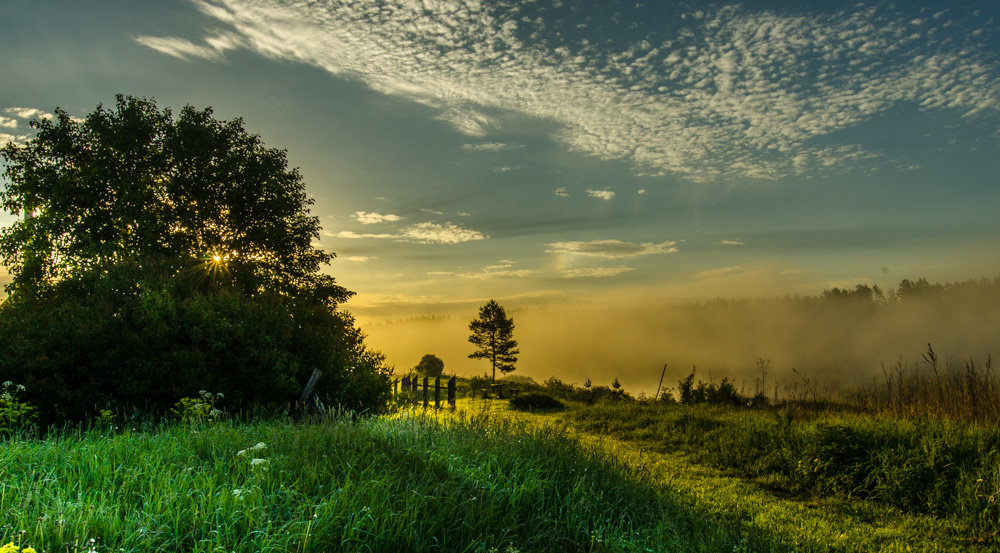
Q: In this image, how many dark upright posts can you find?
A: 7